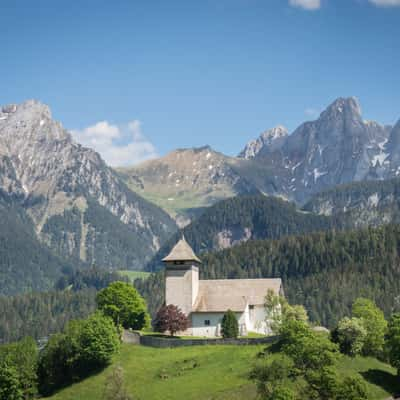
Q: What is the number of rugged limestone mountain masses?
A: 2